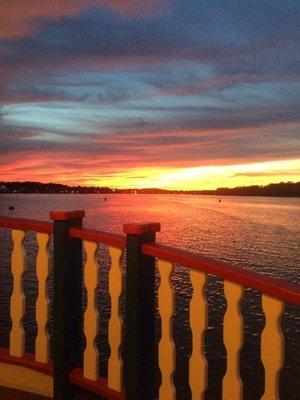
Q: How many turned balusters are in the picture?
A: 8